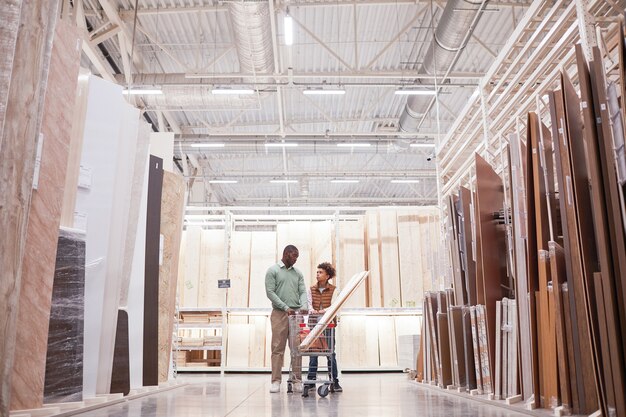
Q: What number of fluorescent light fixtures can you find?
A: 13